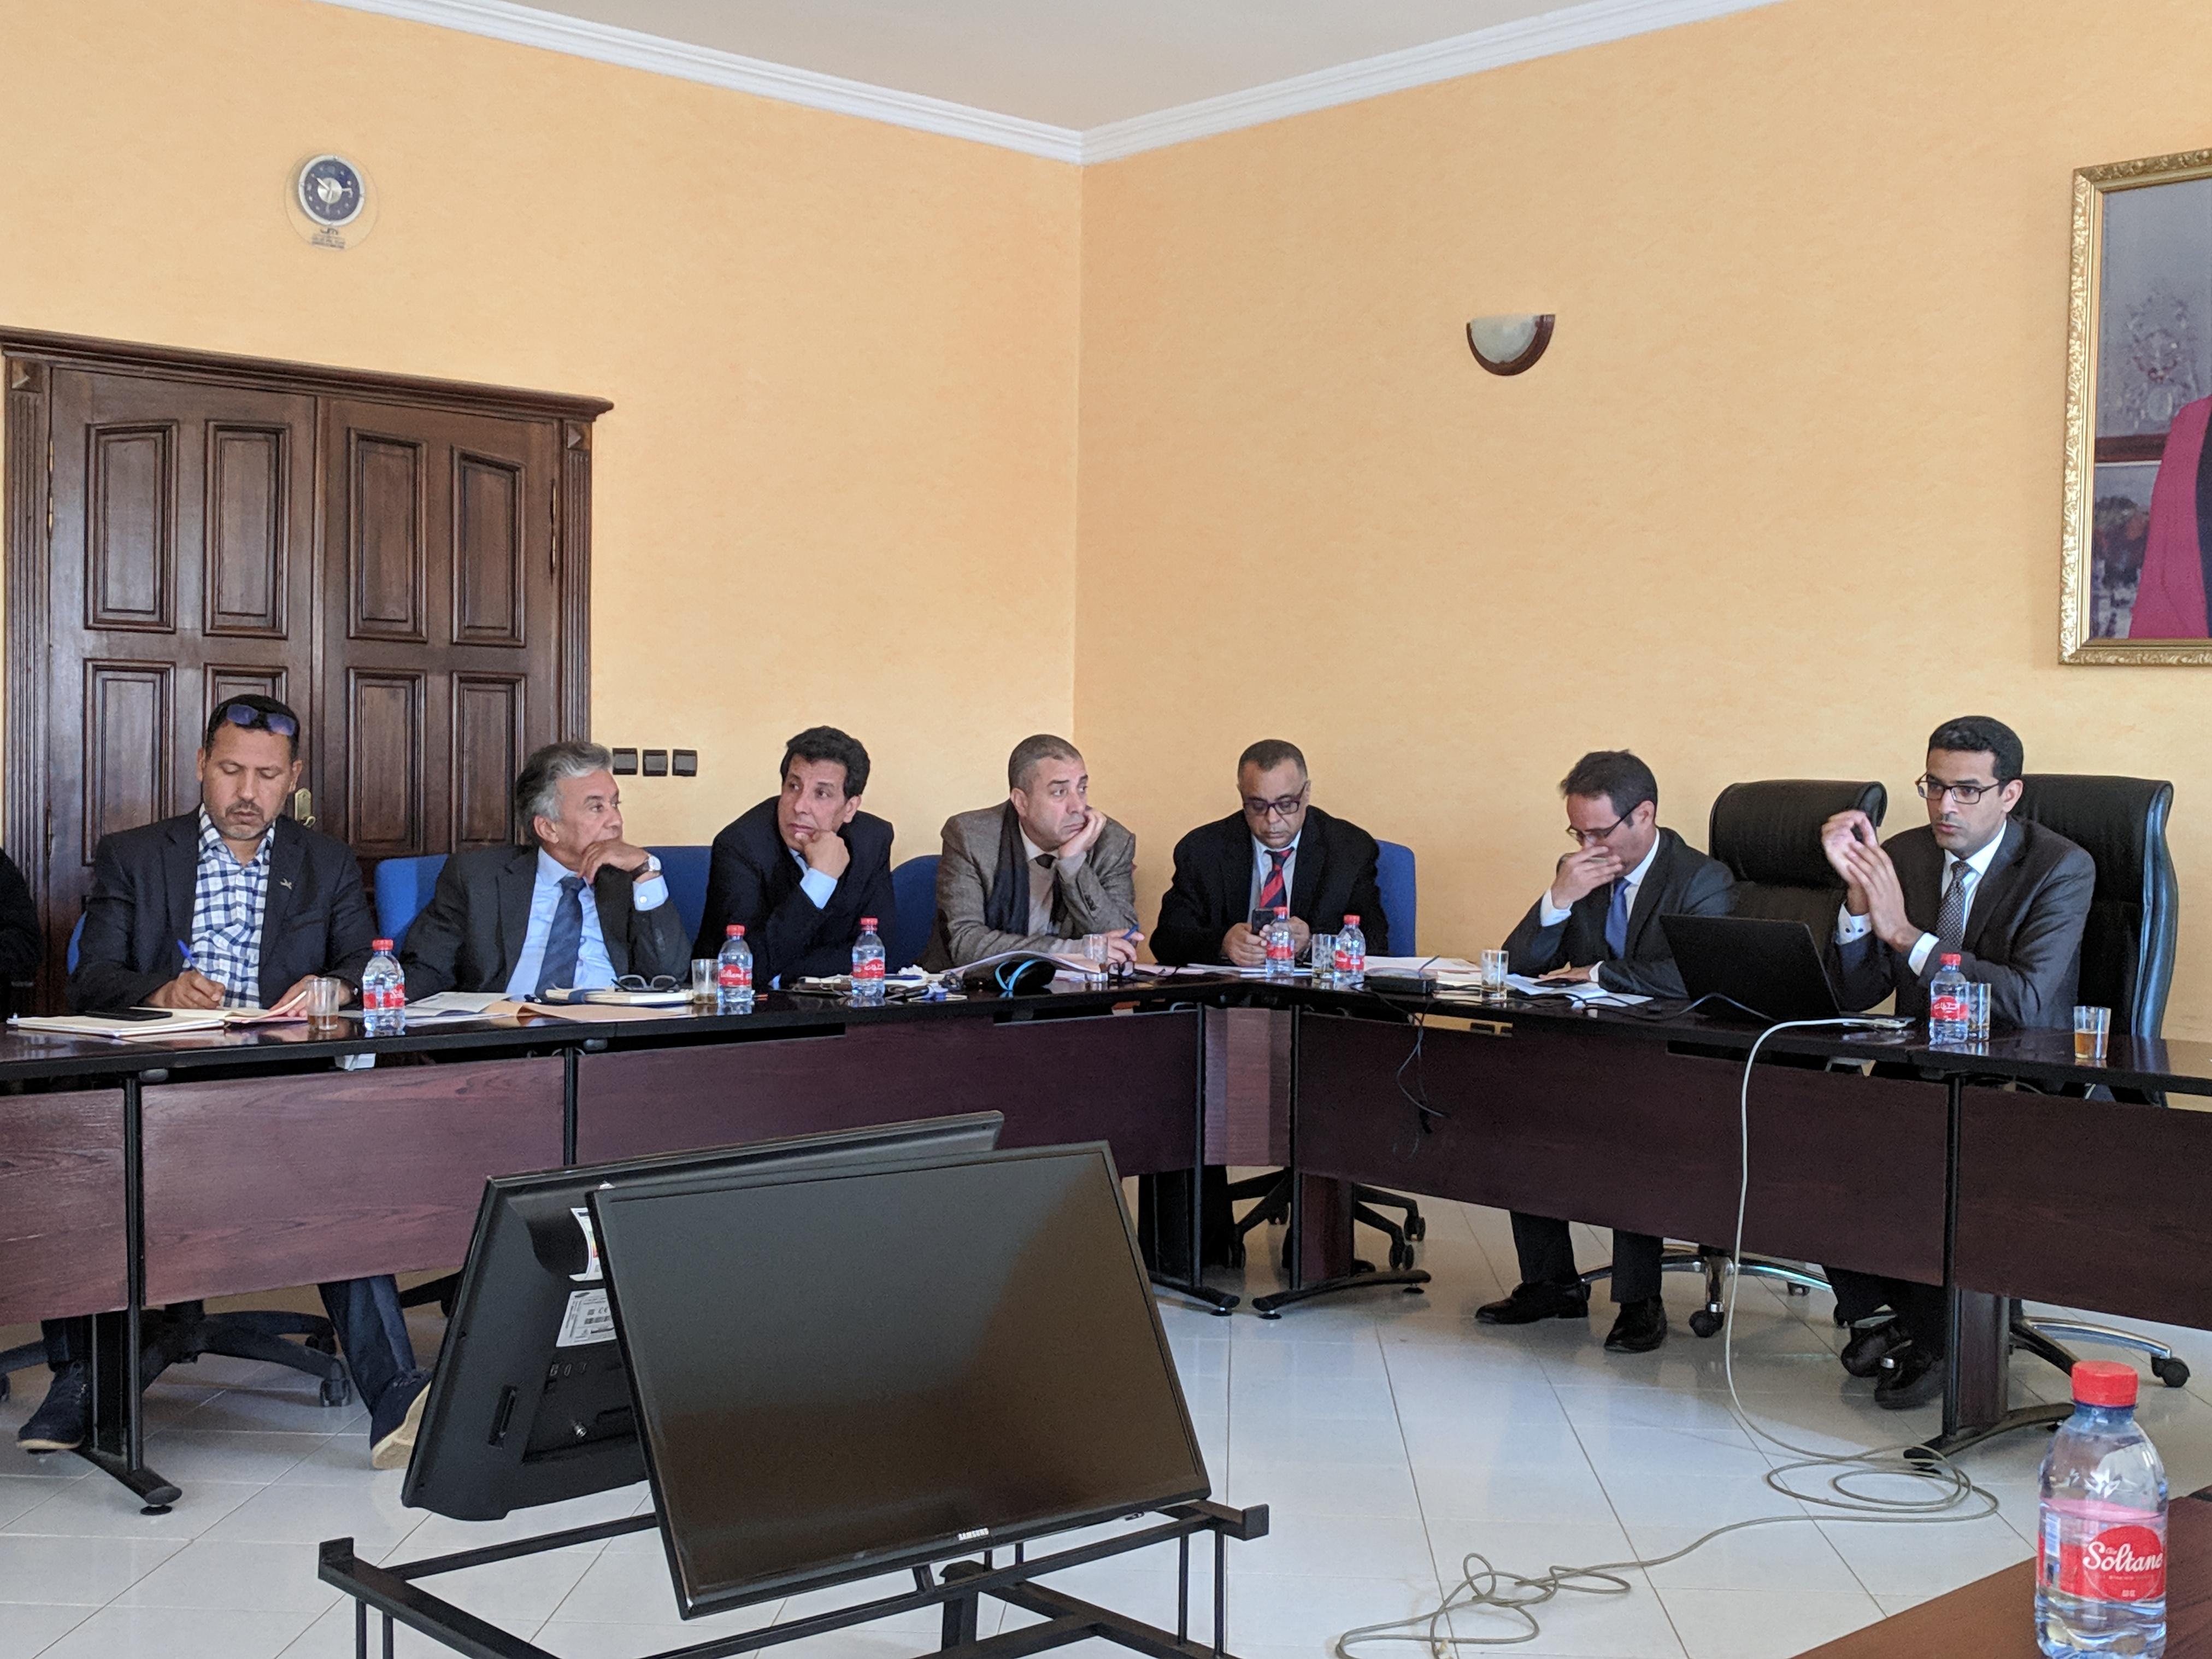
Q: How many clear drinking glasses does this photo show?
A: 7